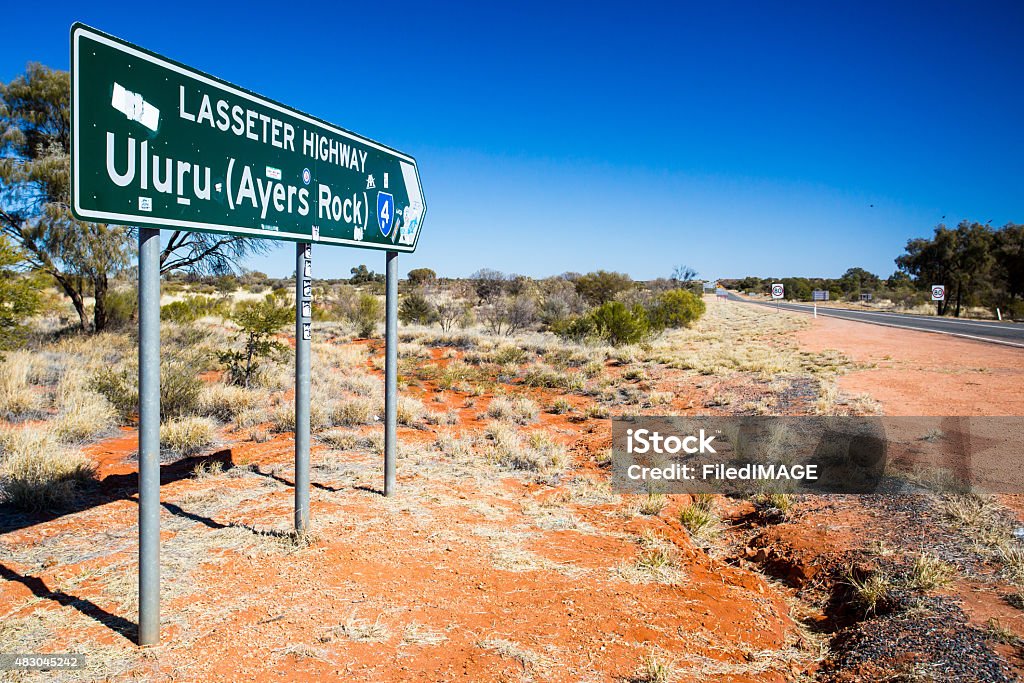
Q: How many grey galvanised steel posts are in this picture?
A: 3